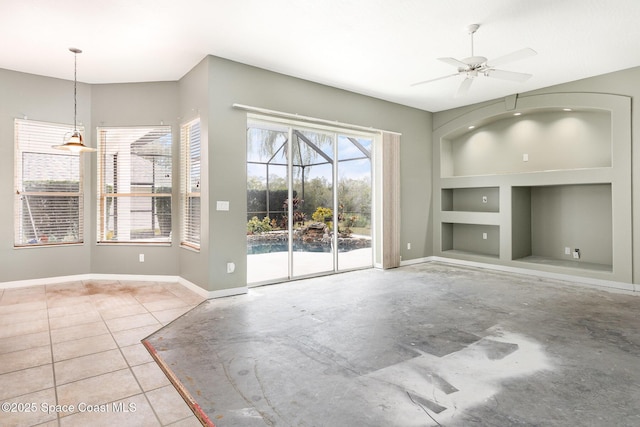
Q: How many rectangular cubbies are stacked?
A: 2